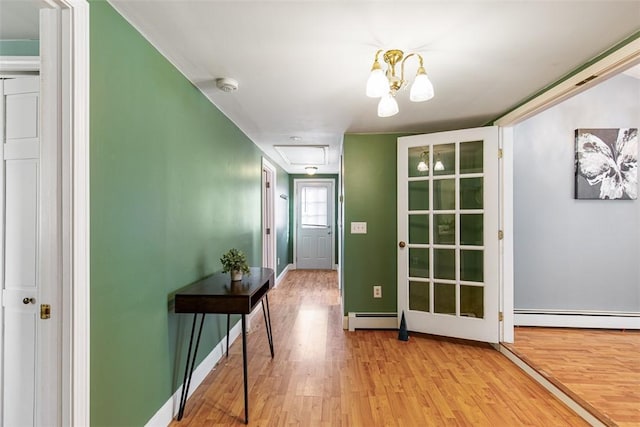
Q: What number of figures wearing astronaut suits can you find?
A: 0